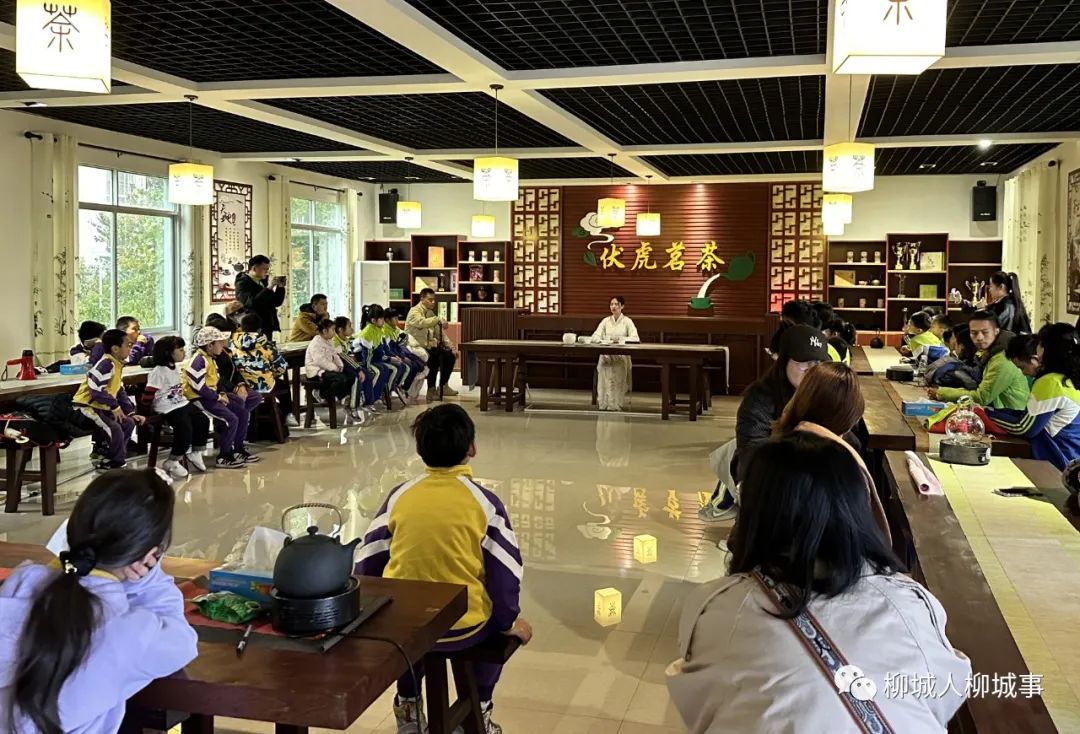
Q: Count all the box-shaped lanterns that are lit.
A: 11